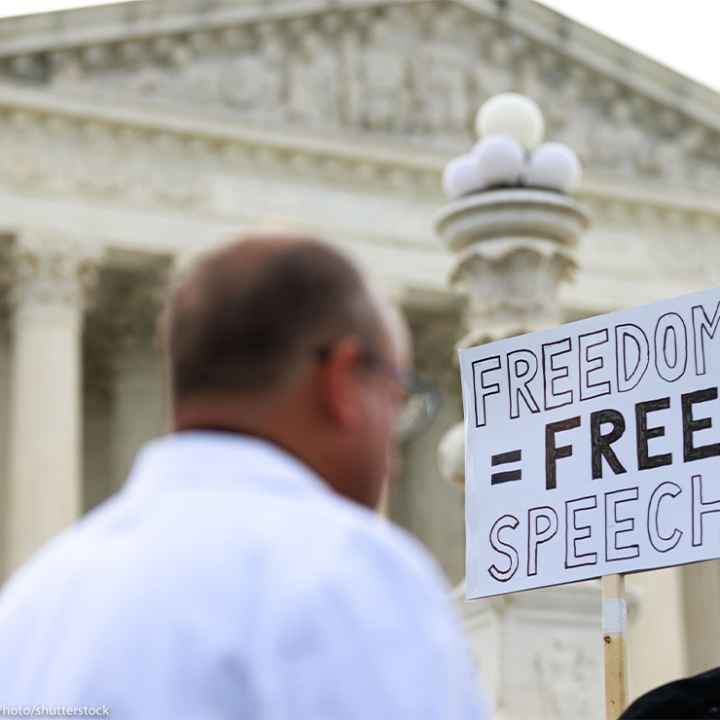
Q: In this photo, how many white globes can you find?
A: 4